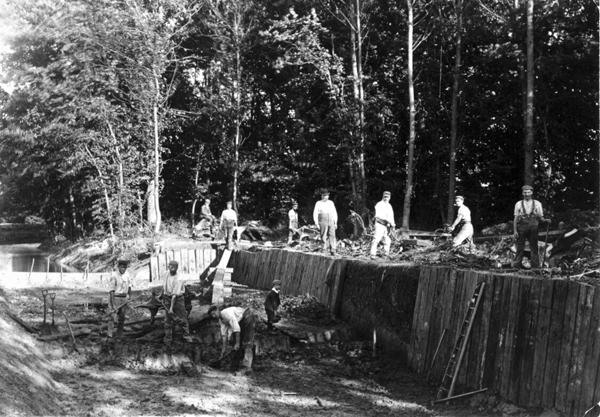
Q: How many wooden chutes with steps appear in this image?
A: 1